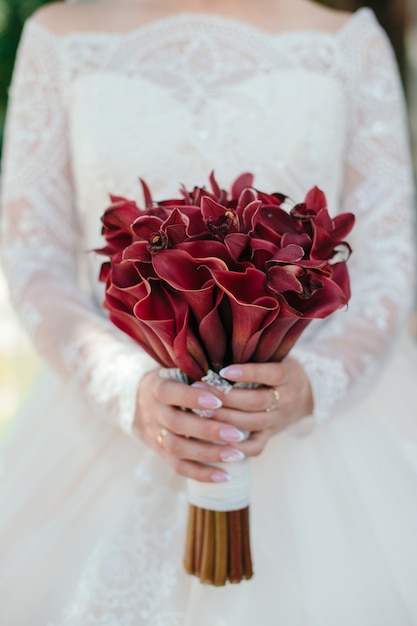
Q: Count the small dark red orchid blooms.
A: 4